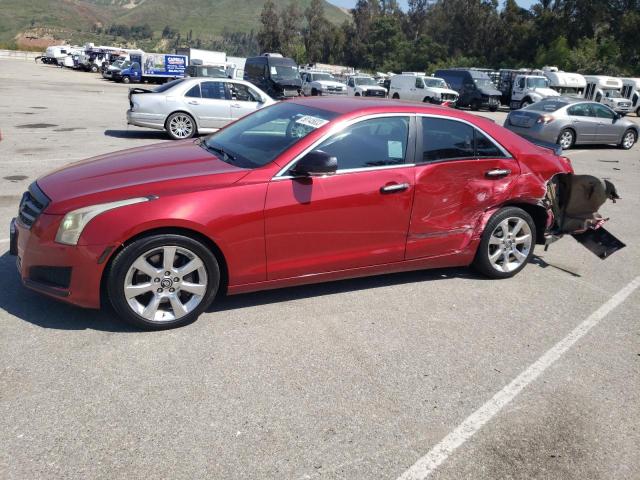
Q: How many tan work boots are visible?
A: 0